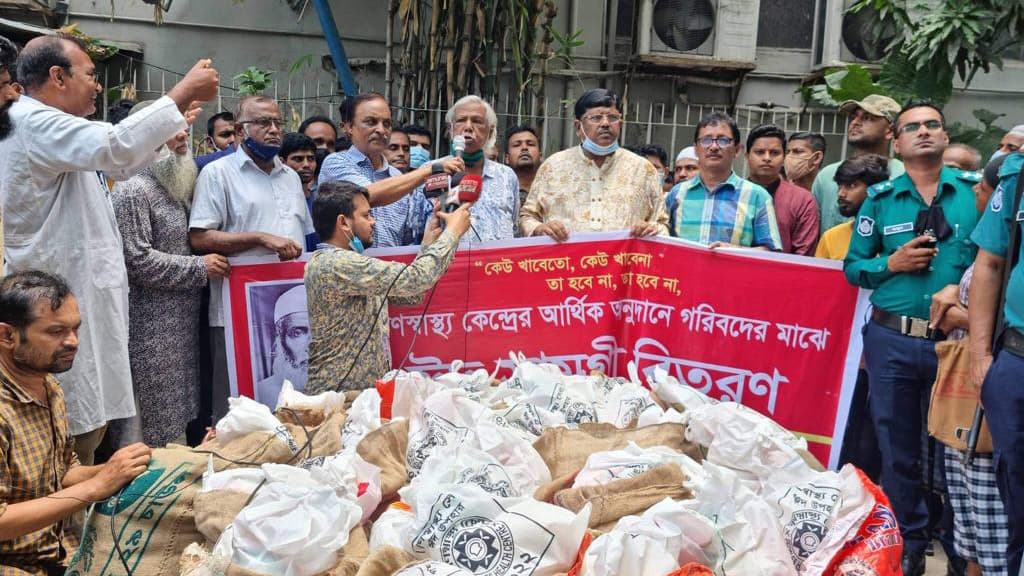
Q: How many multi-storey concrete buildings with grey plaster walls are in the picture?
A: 1